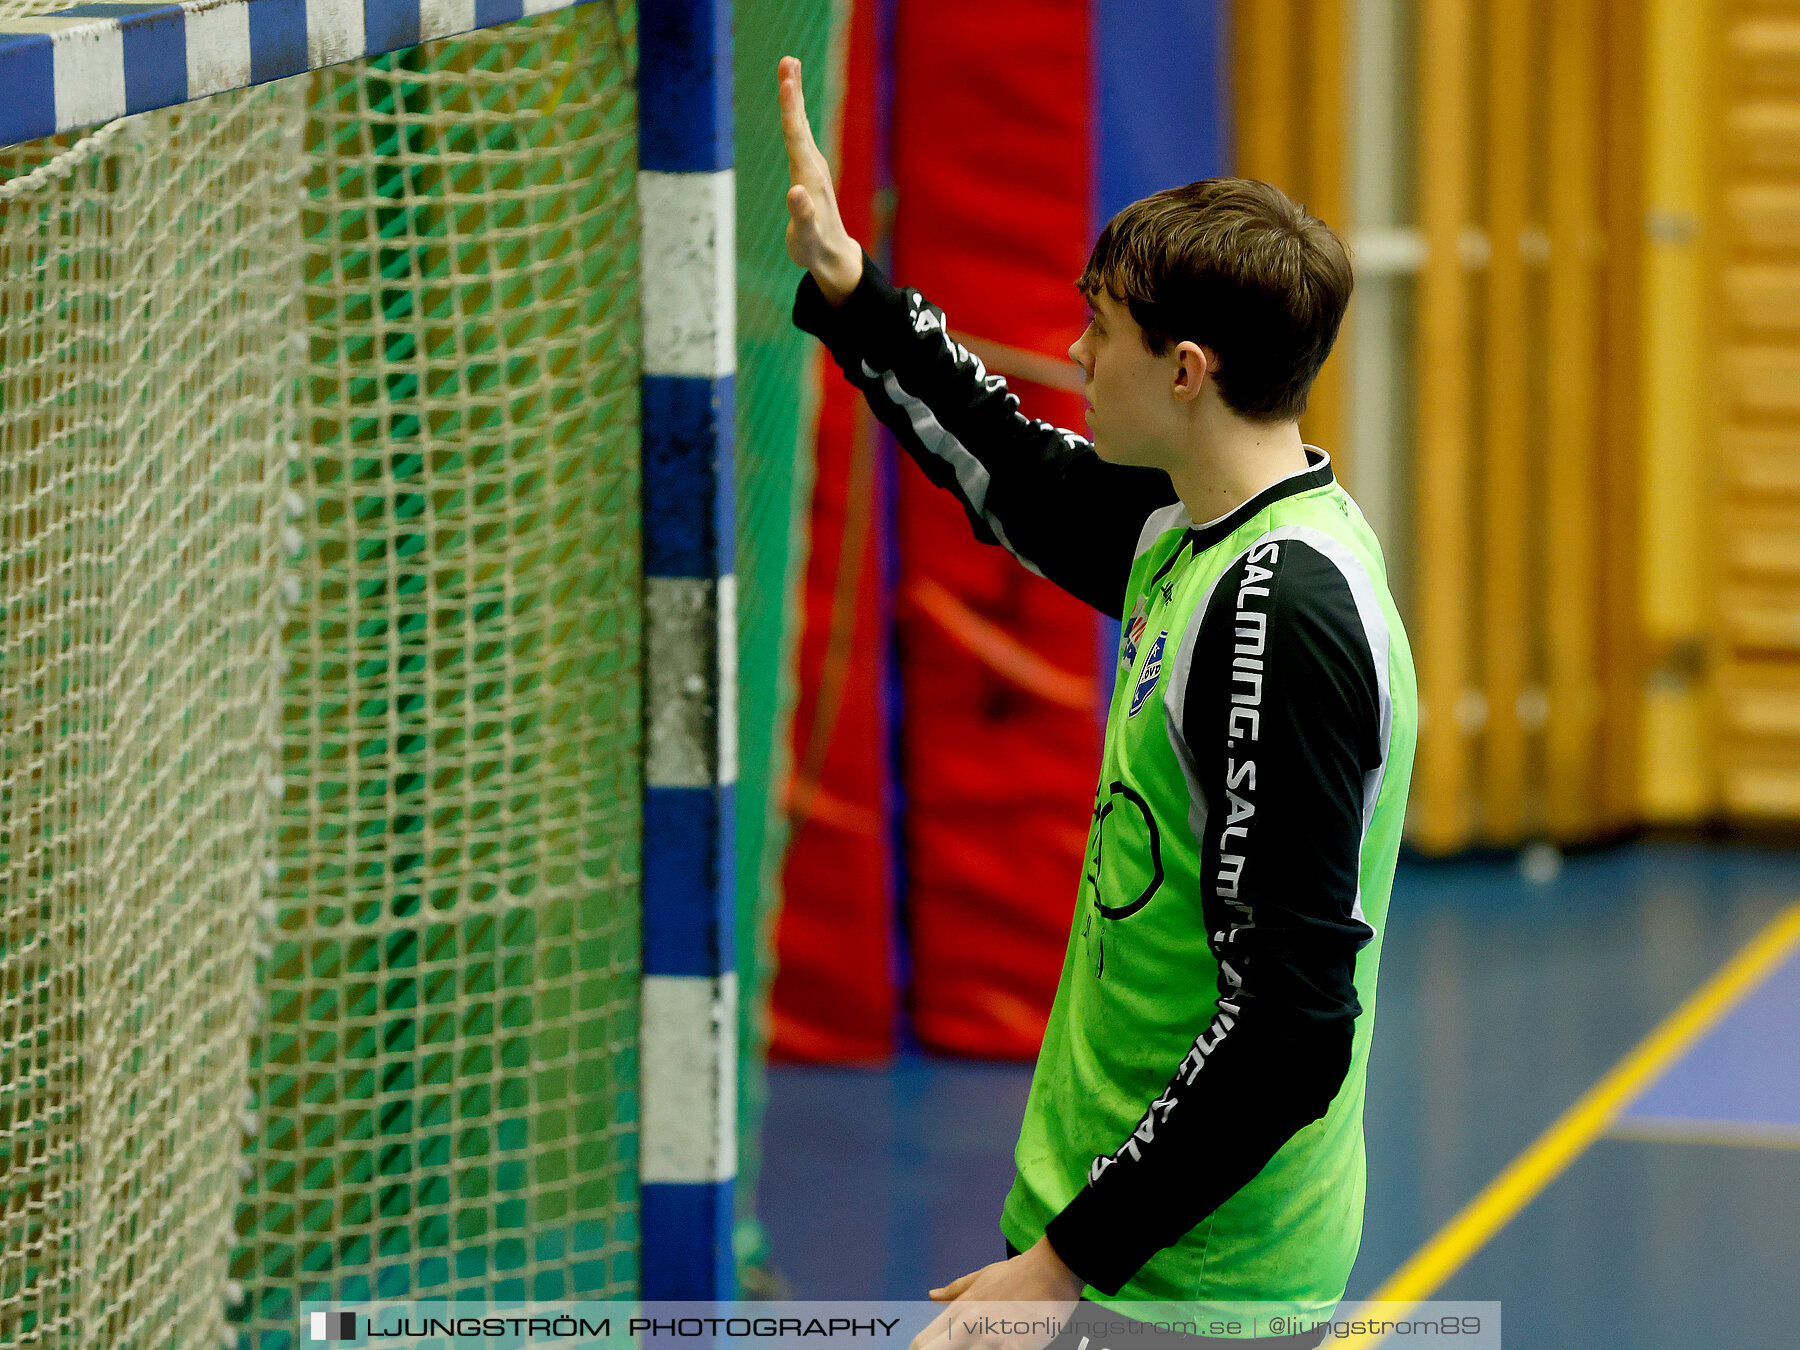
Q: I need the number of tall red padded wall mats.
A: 2